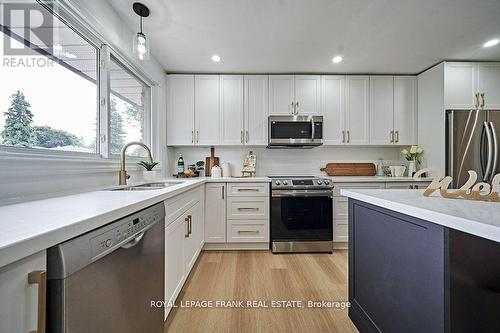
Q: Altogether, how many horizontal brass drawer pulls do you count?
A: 3